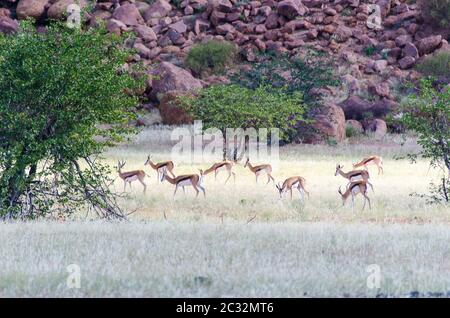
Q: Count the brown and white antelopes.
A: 9